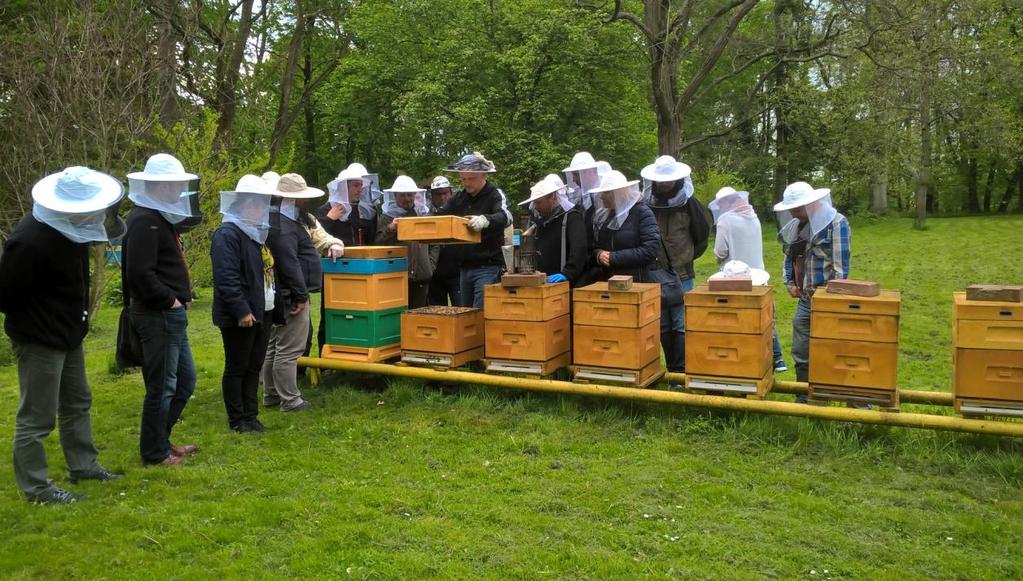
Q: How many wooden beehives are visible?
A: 7